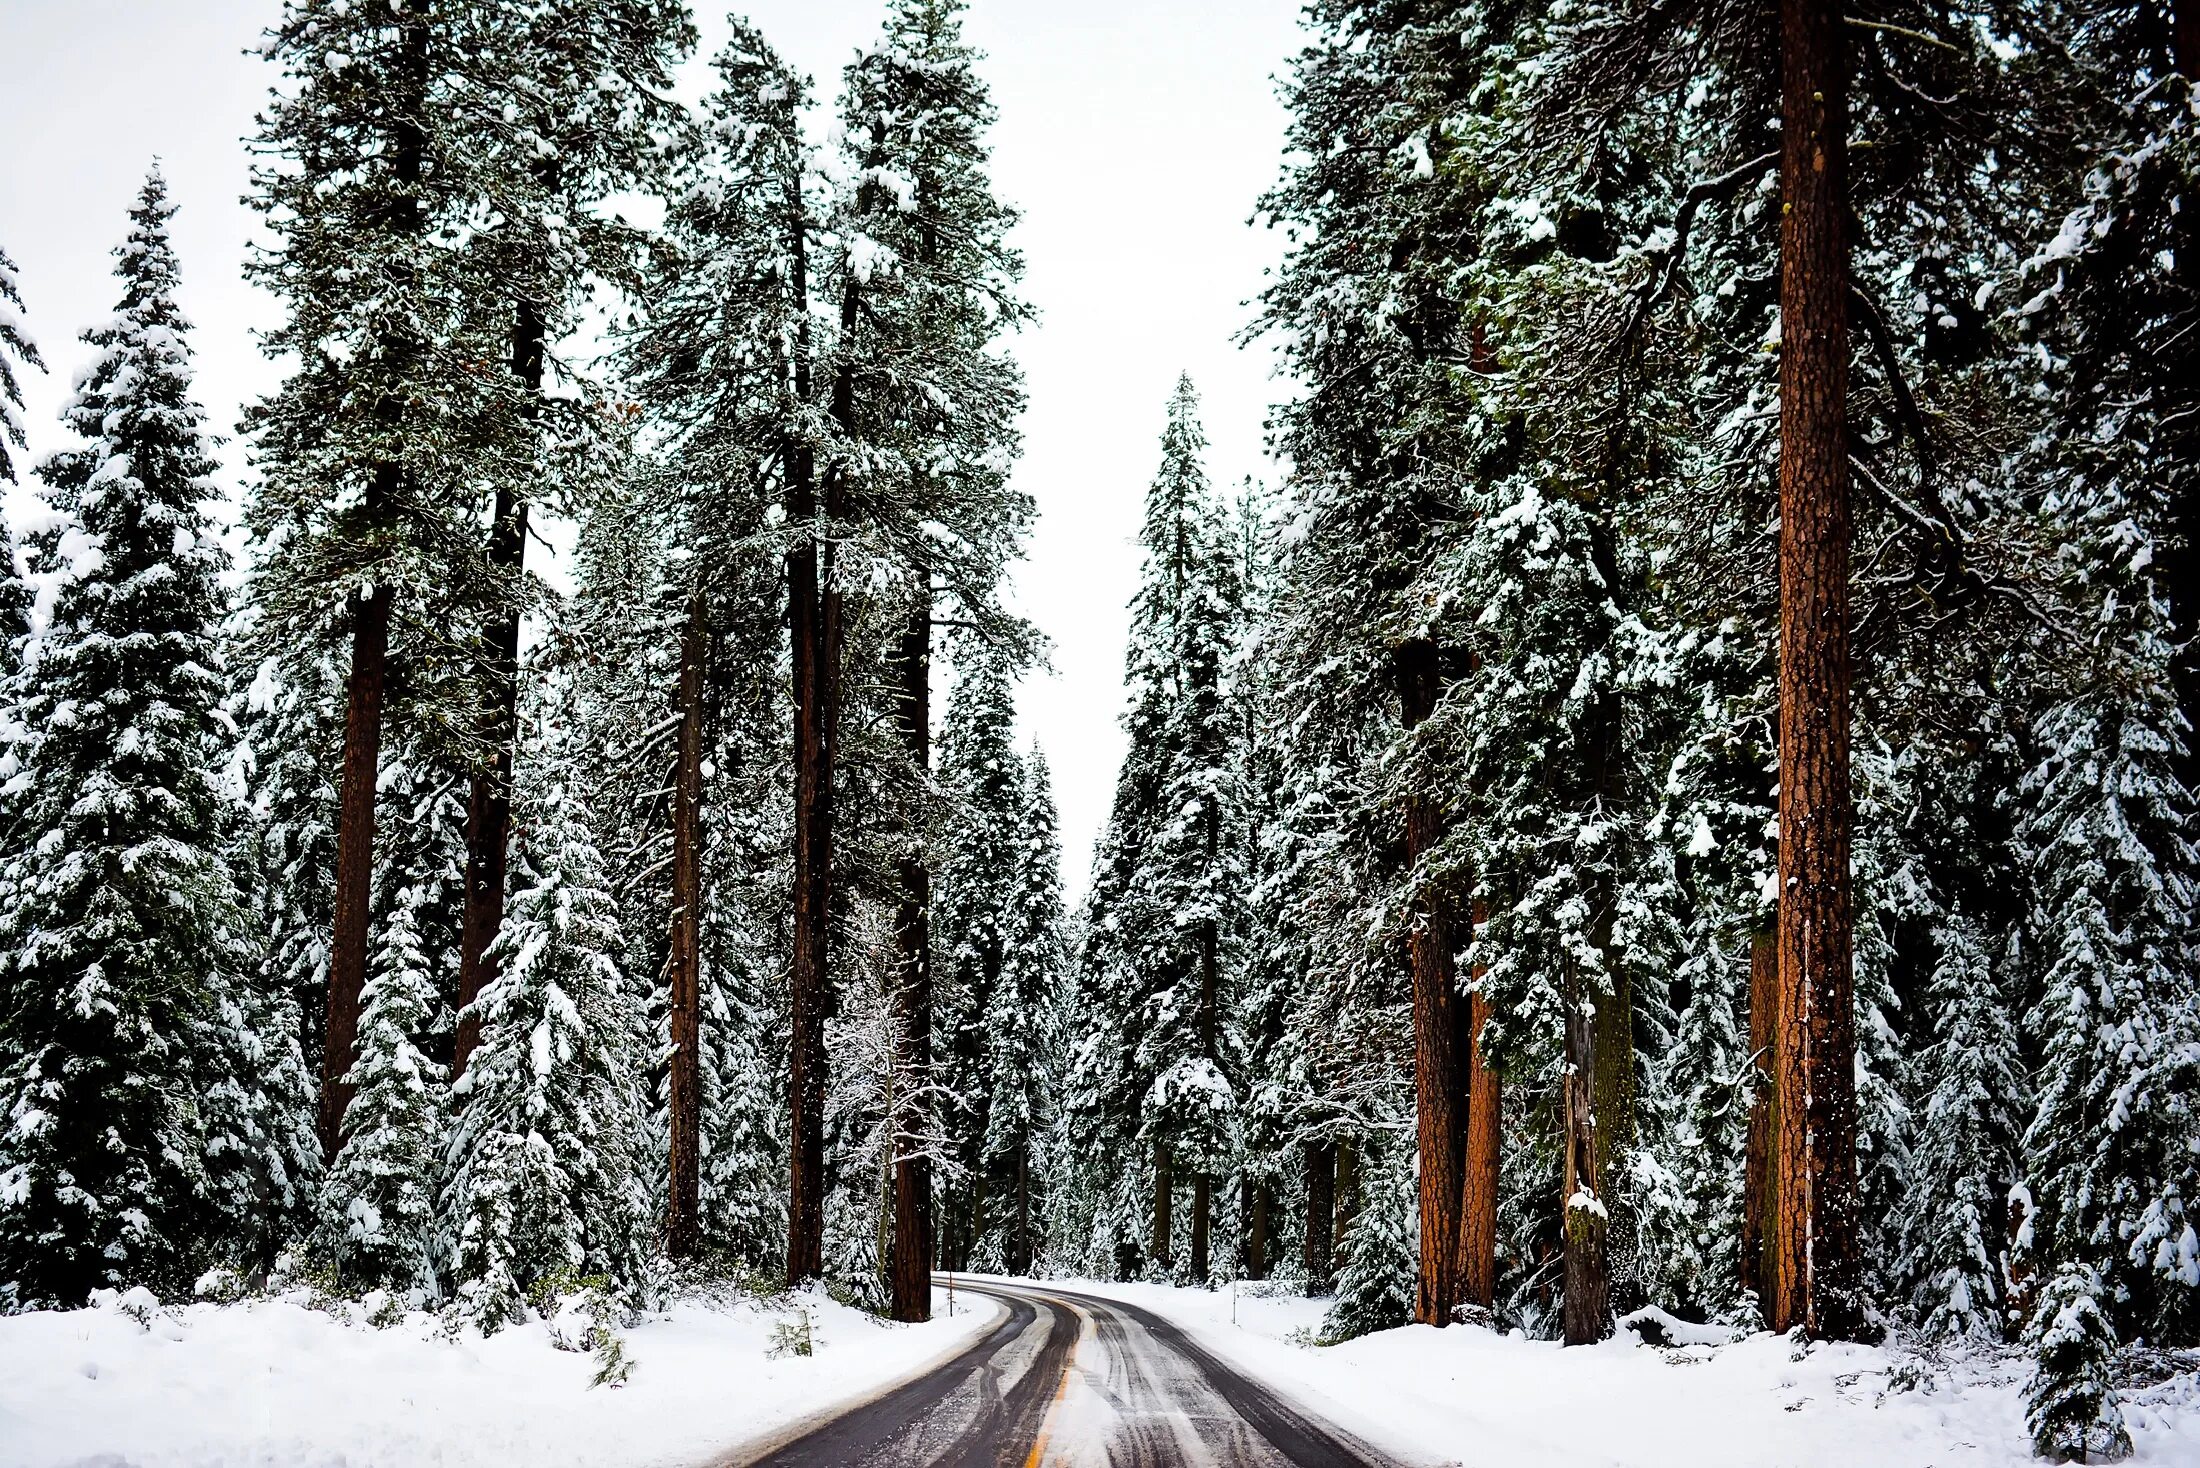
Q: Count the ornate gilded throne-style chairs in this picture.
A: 0